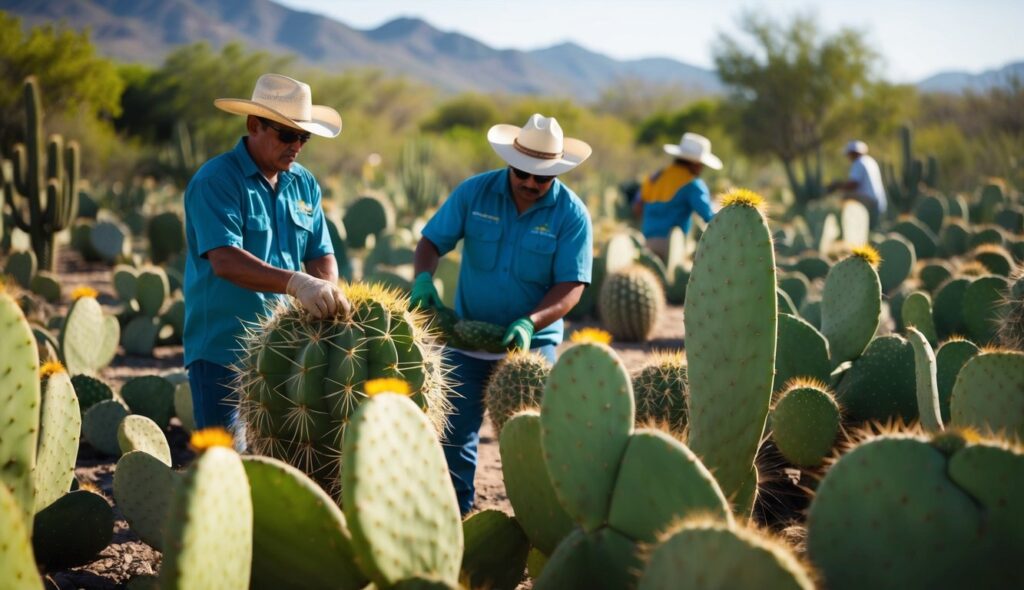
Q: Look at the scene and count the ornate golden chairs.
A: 0